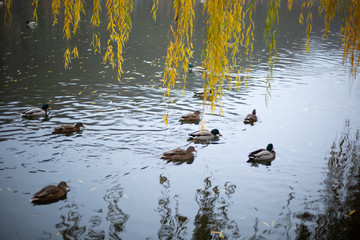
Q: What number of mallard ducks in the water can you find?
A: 11